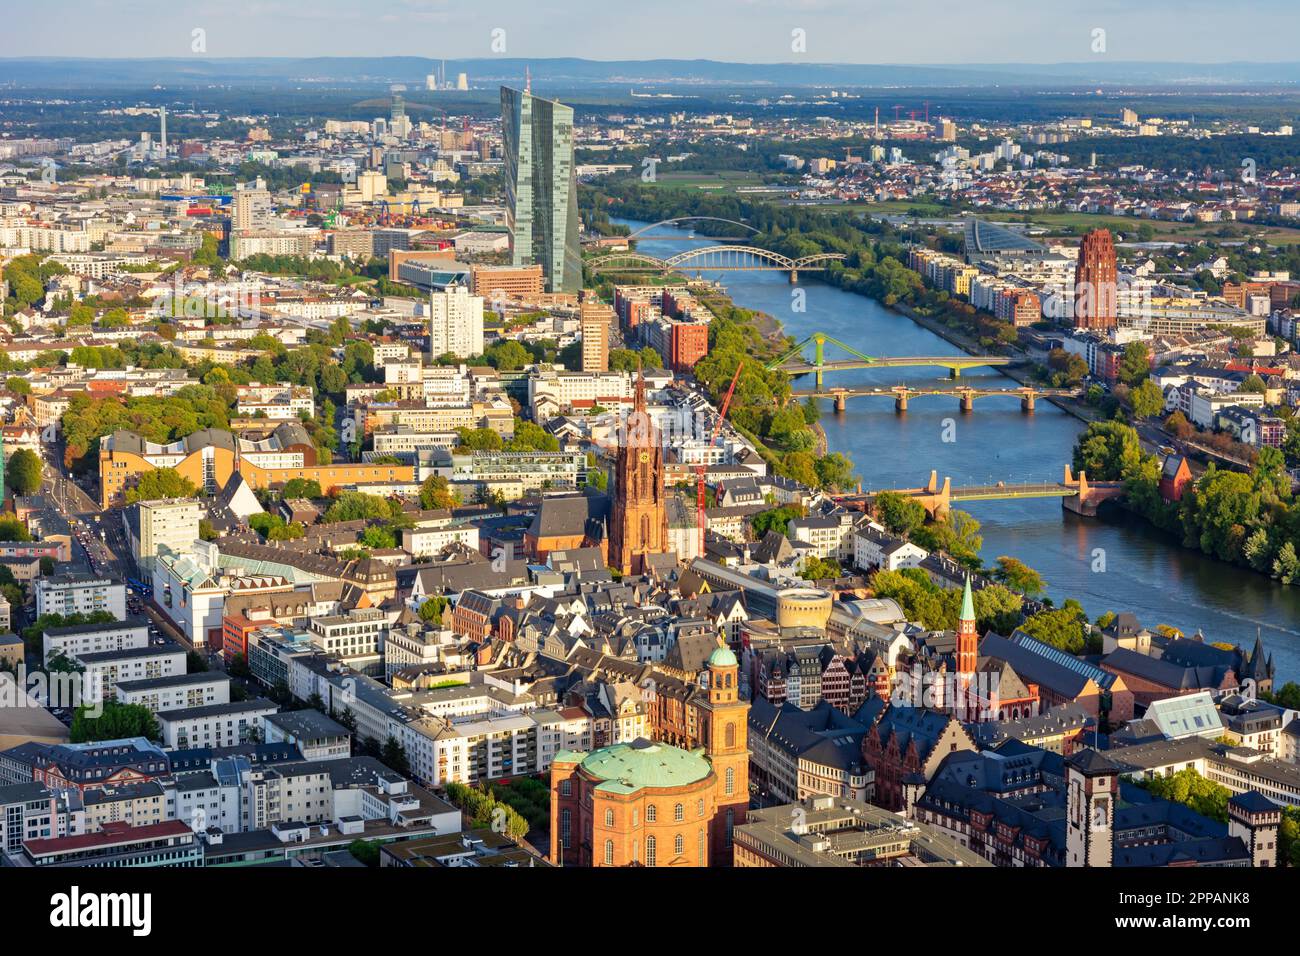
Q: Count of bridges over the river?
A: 5